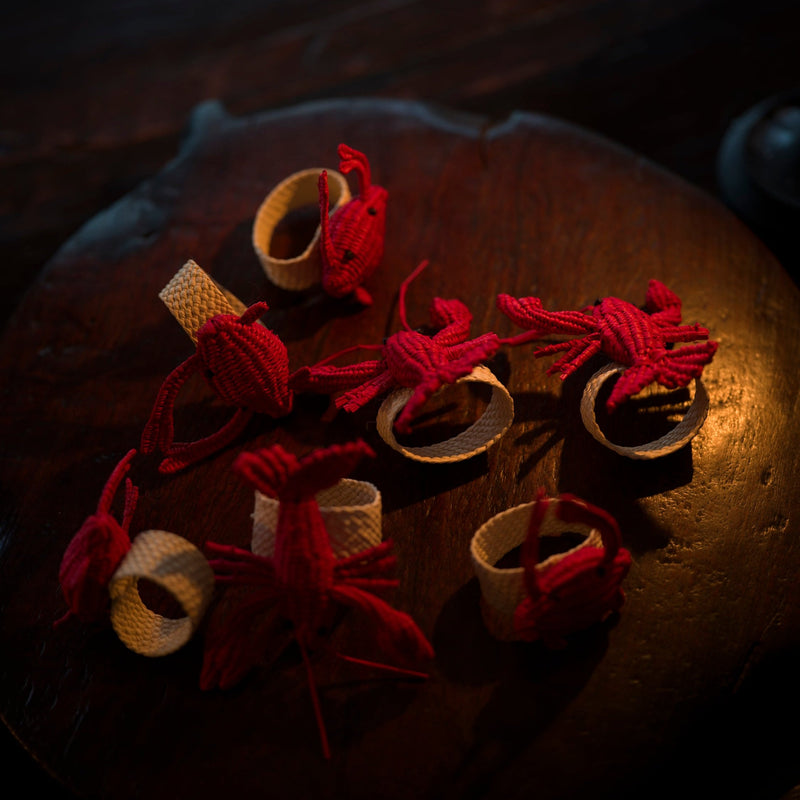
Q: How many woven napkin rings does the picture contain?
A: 7